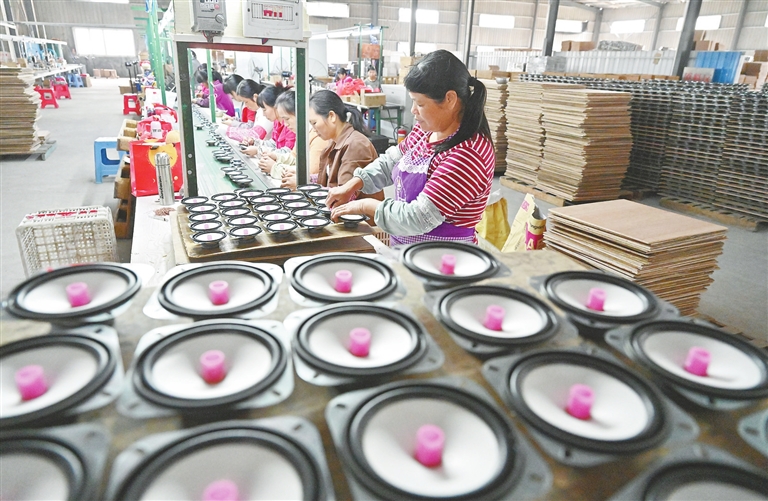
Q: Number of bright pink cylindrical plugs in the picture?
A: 13